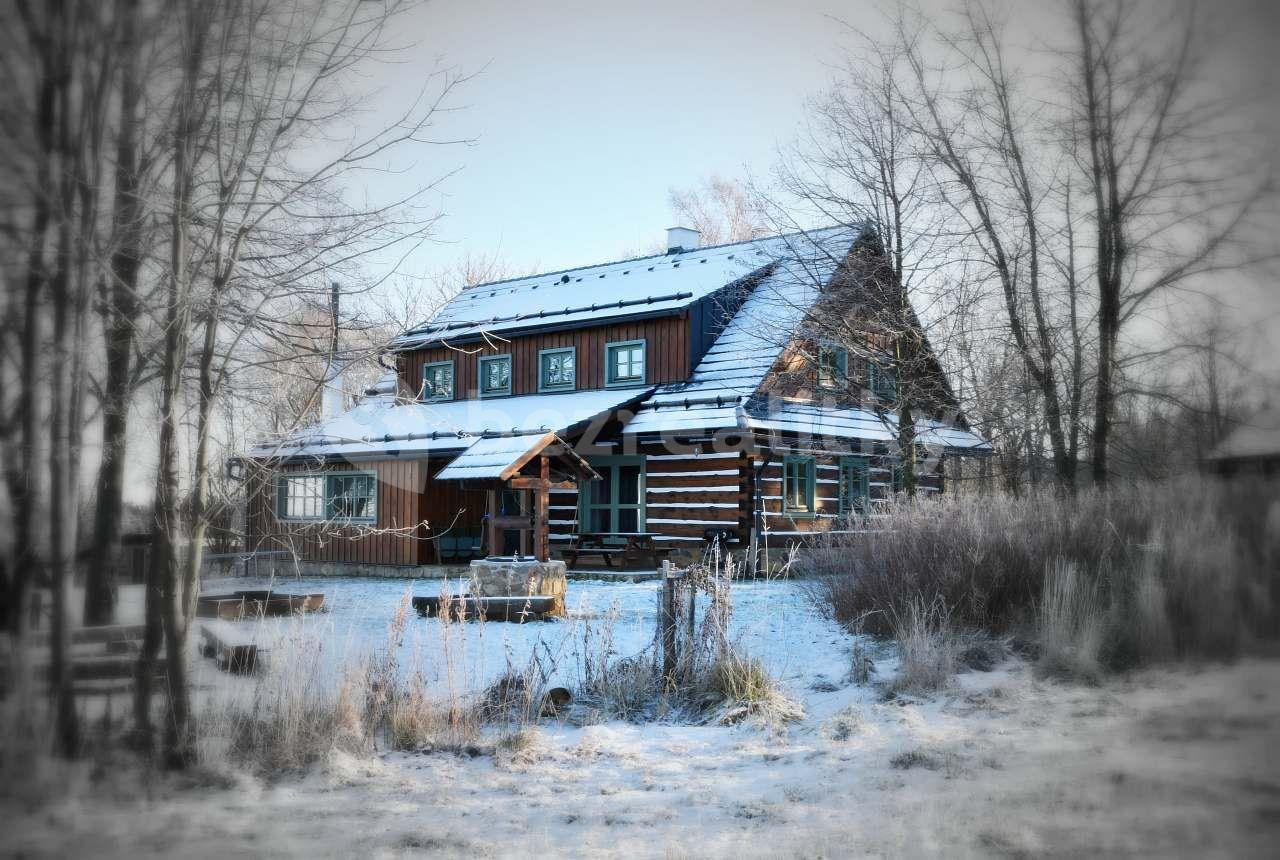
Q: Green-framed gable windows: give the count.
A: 2